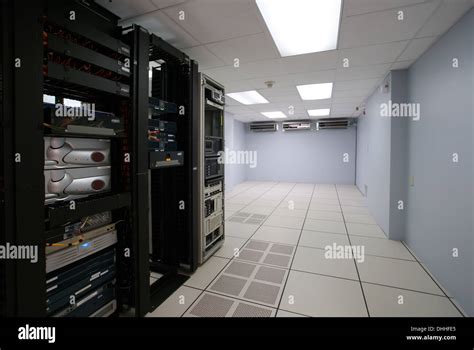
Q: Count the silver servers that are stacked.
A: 2